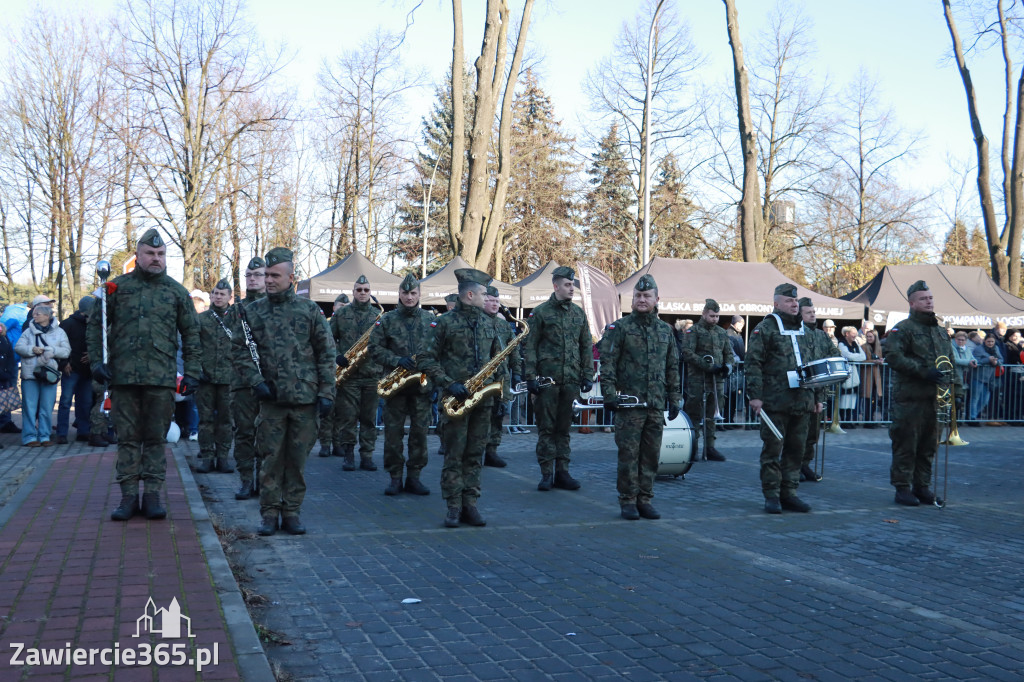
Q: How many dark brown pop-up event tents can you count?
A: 5